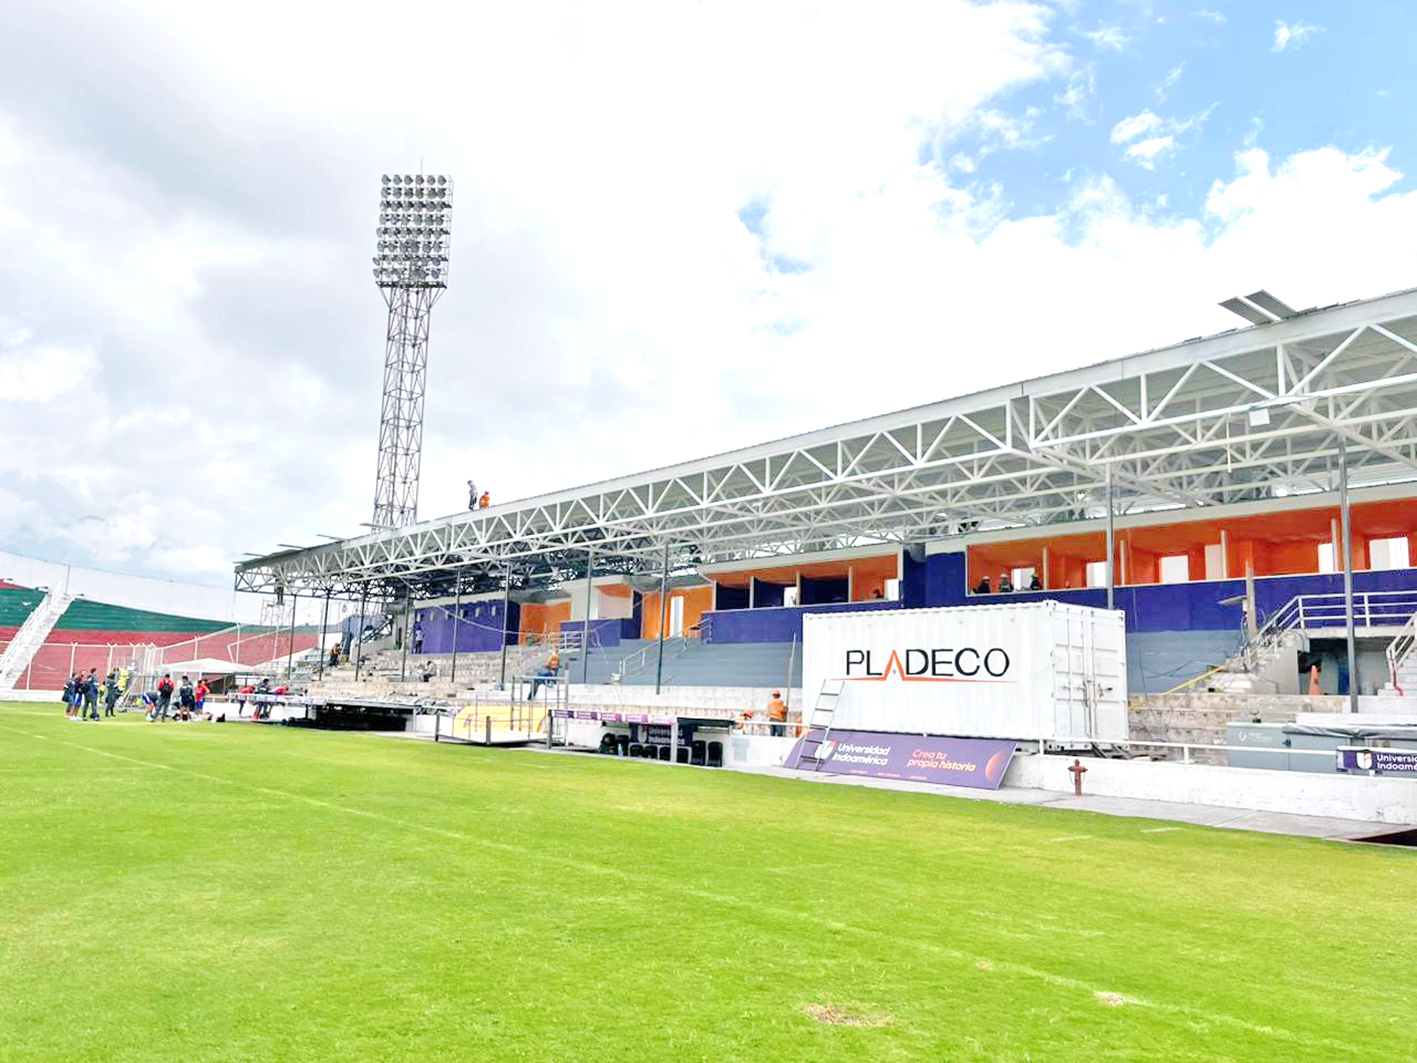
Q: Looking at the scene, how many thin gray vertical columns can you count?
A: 10